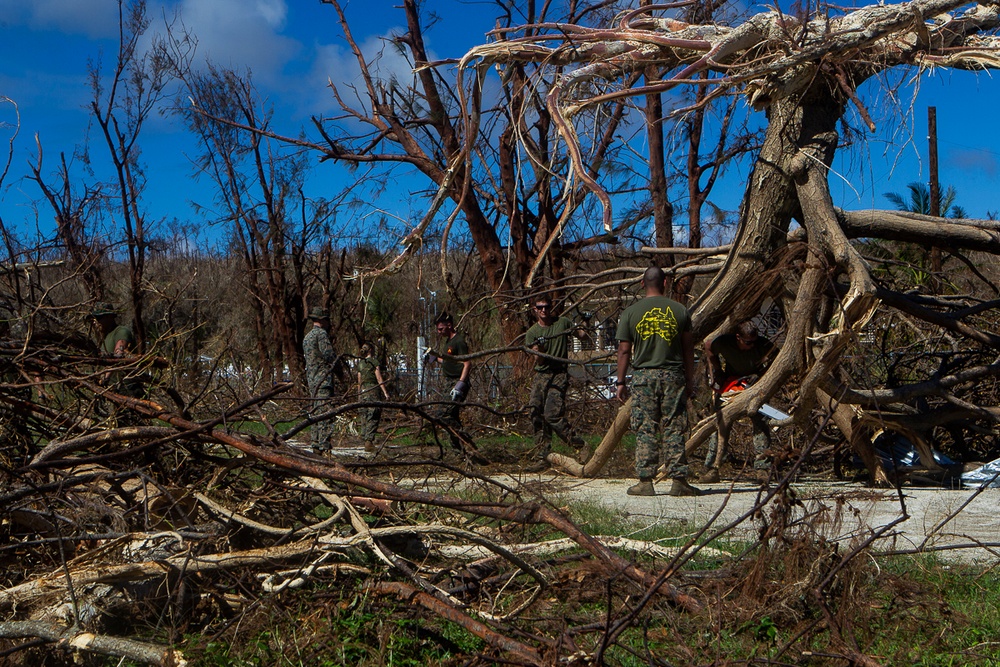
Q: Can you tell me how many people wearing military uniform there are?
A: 7